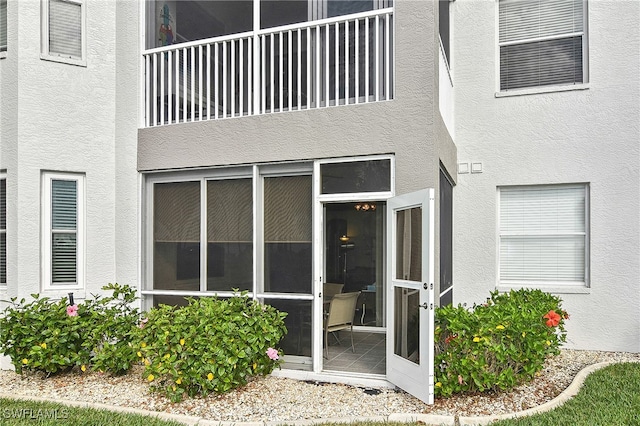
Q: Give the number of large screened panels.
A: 3